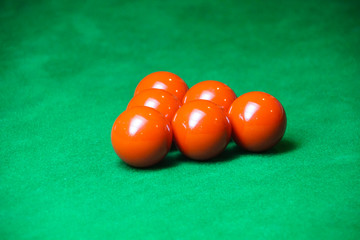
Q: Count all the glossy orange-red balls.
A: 6